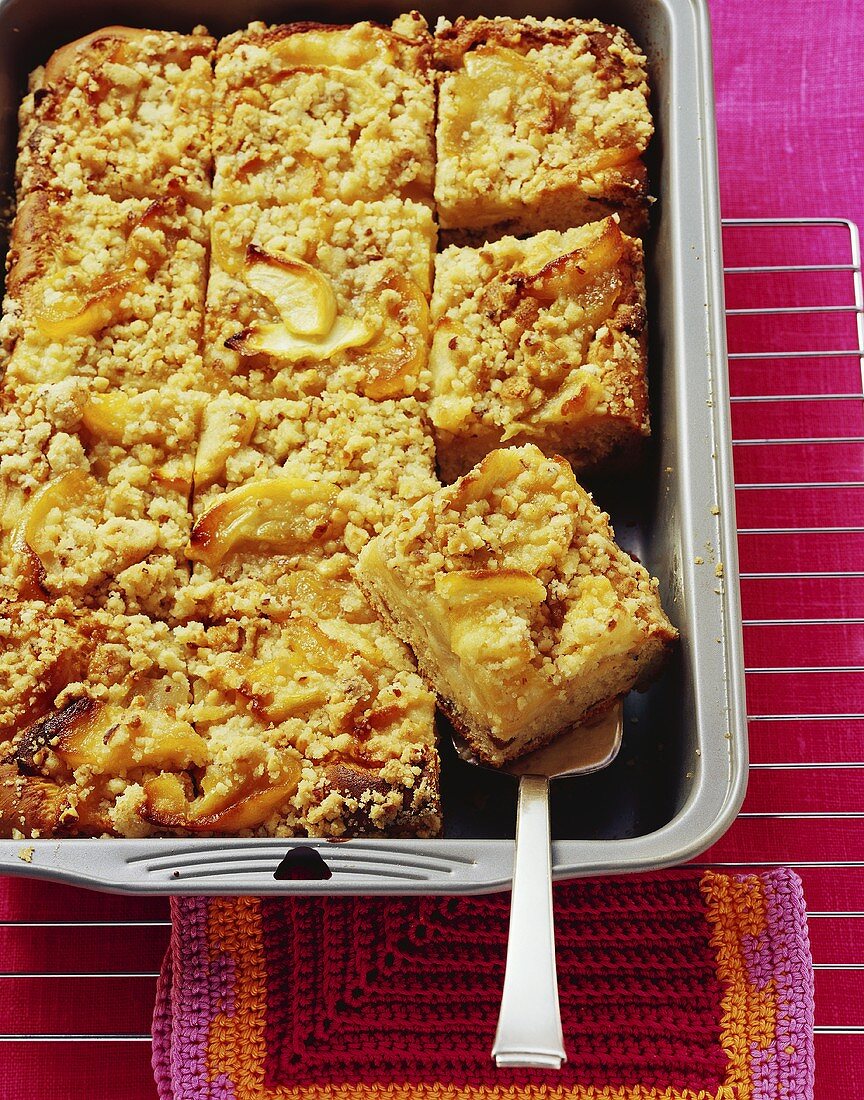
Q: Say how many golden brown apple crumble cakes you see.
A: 11